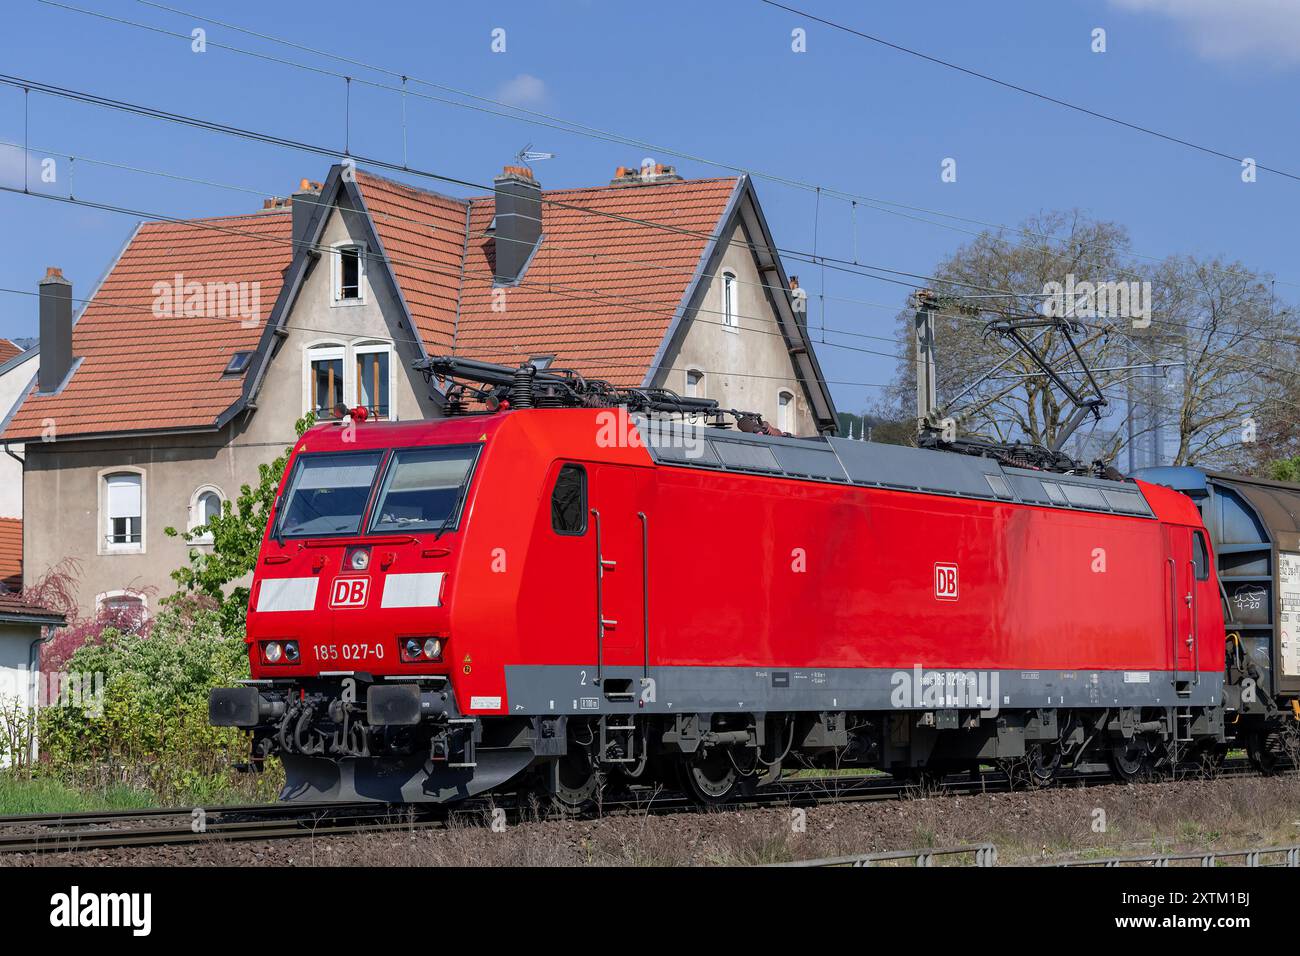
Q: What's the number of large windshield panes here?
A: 2